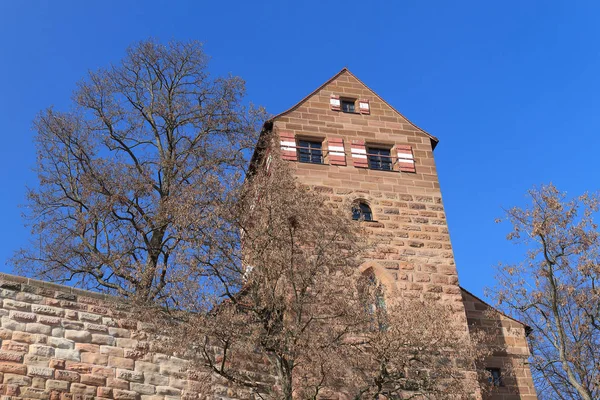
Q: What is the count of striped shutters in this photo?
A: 6